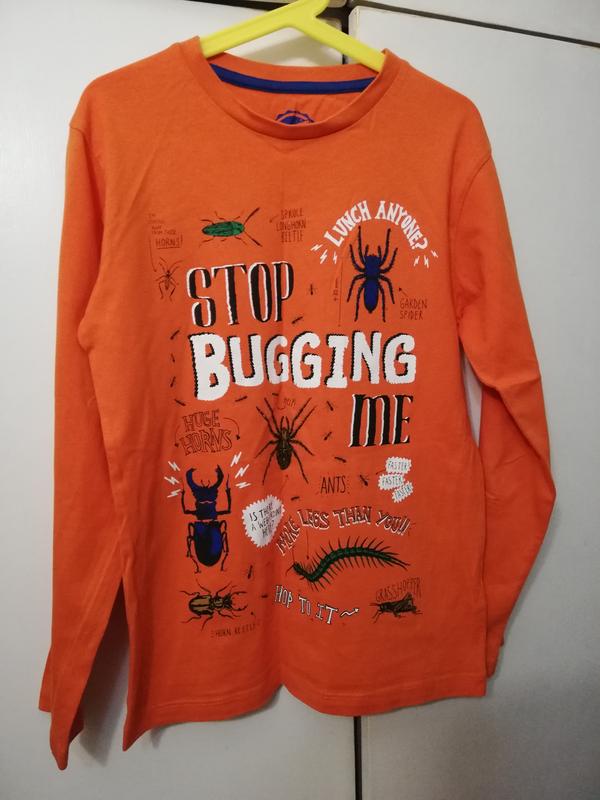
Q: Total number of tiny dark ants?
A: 15